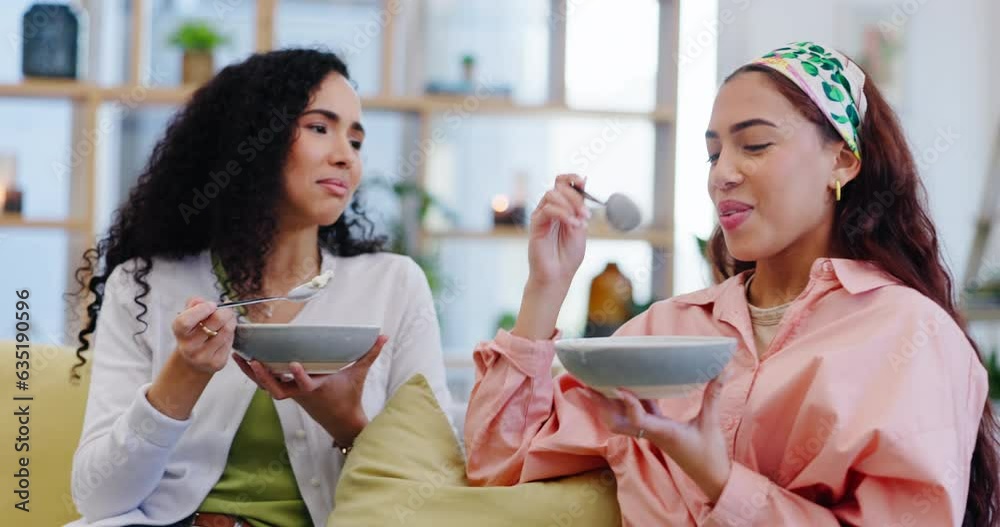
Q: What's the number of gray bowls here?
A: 2